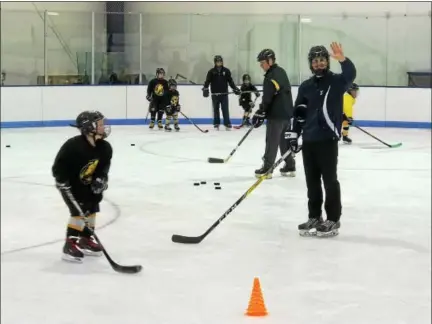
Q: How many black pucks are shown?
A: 6